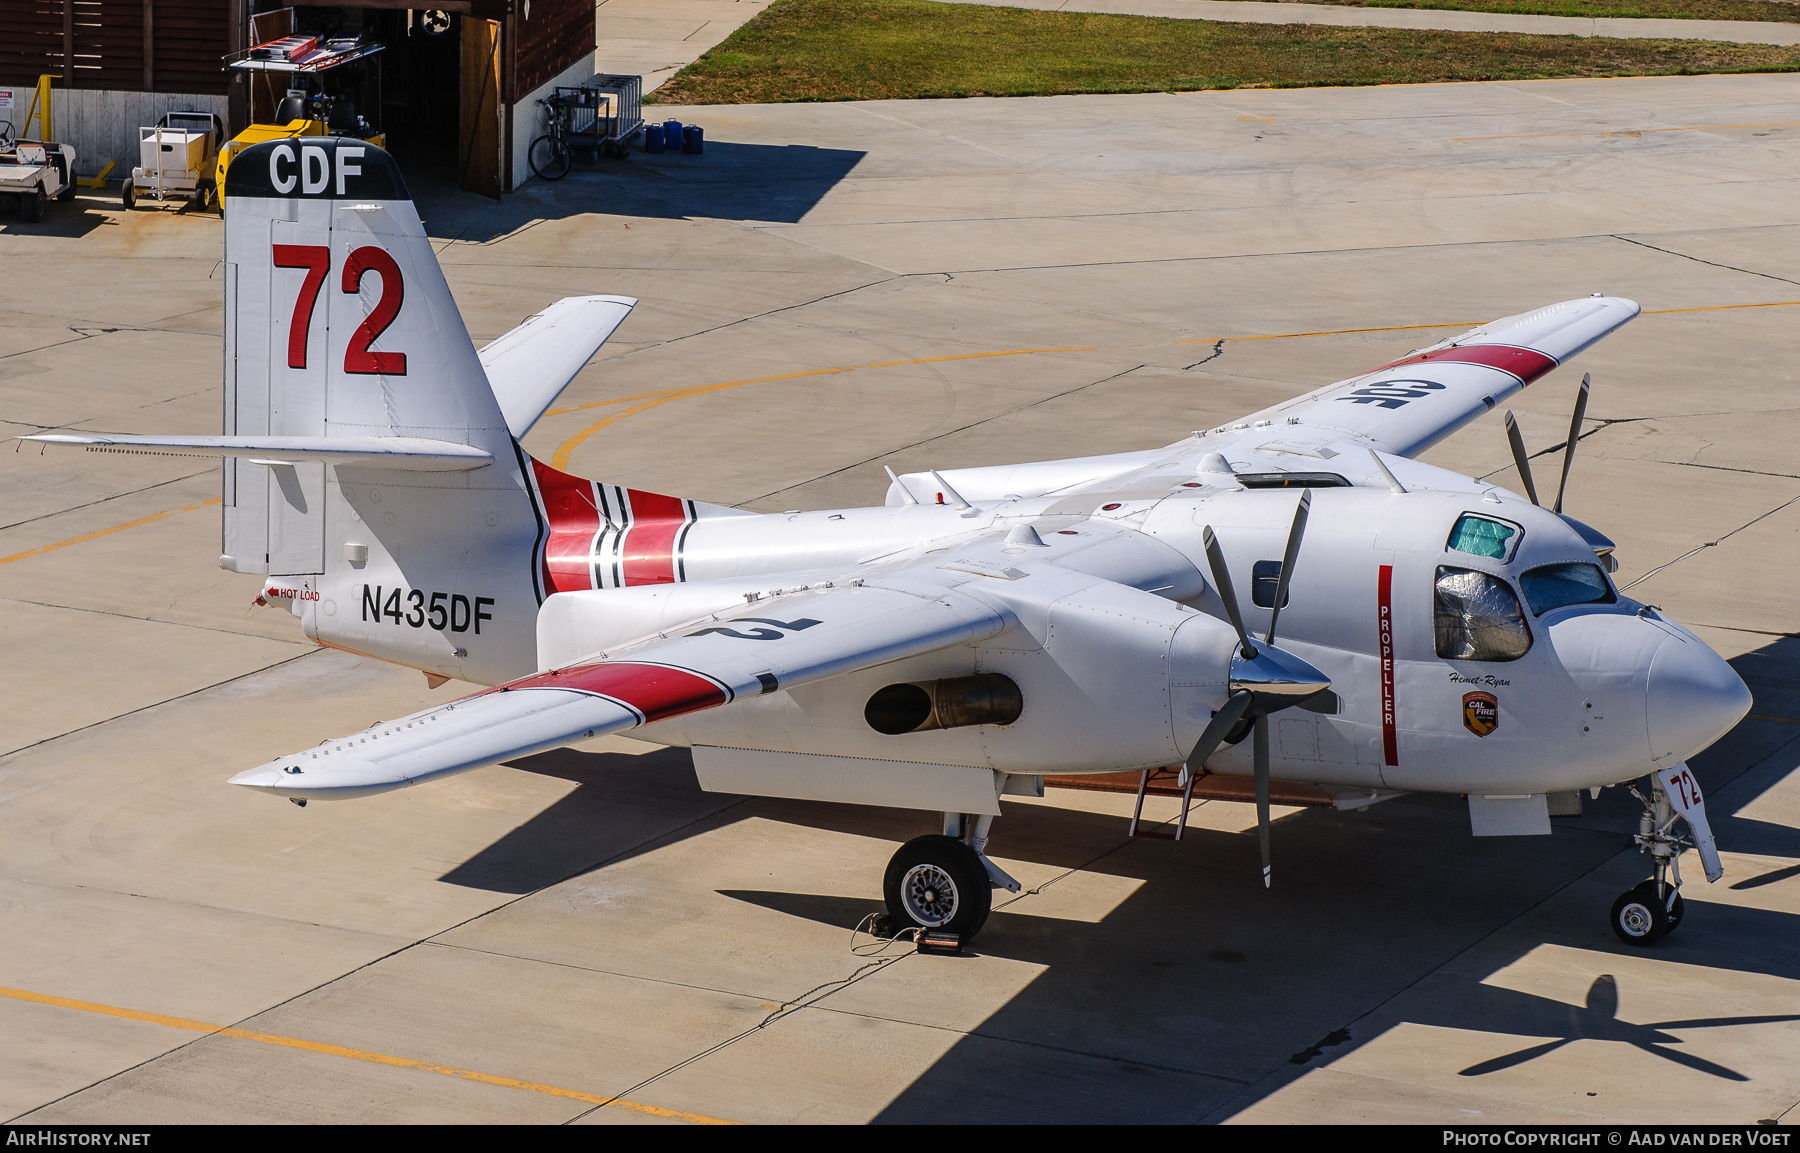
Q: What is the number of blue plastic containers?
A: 3